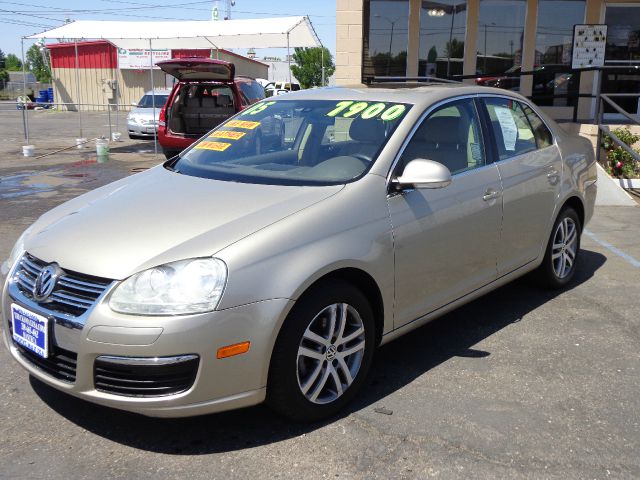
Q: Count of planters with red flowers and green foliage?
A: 1